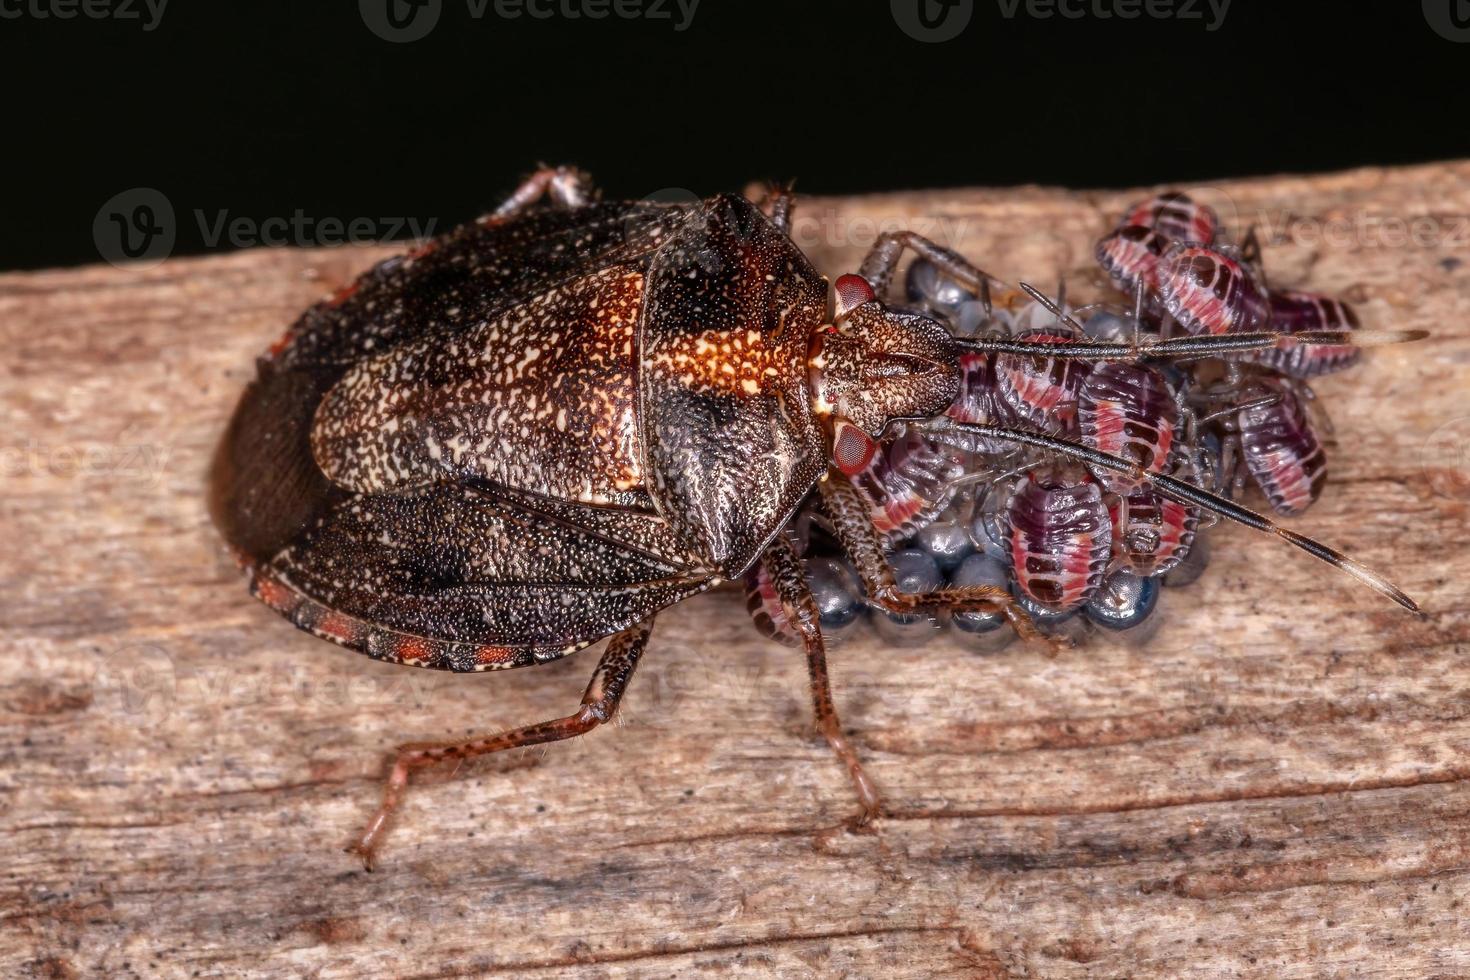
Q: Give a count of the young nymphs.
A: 12